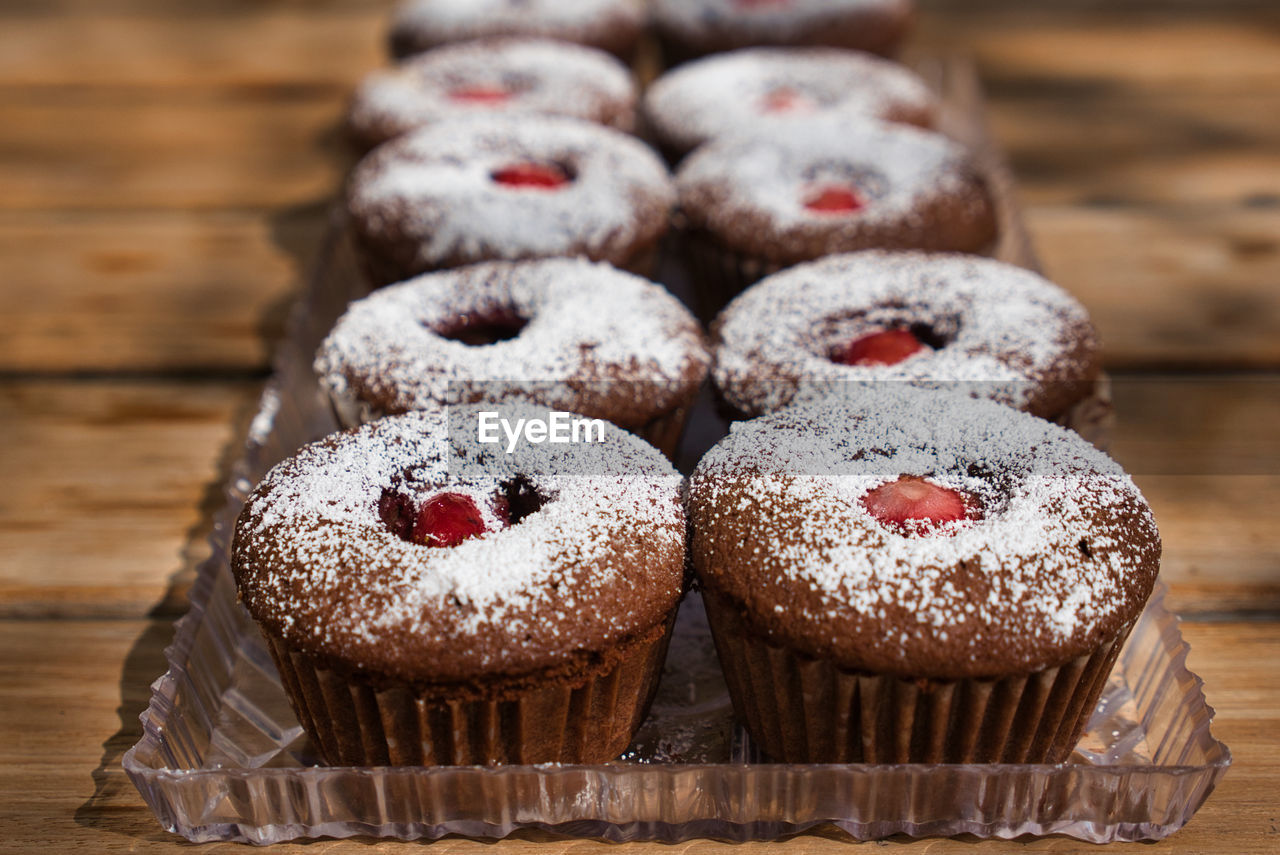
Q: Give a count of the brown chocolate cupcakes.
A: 10